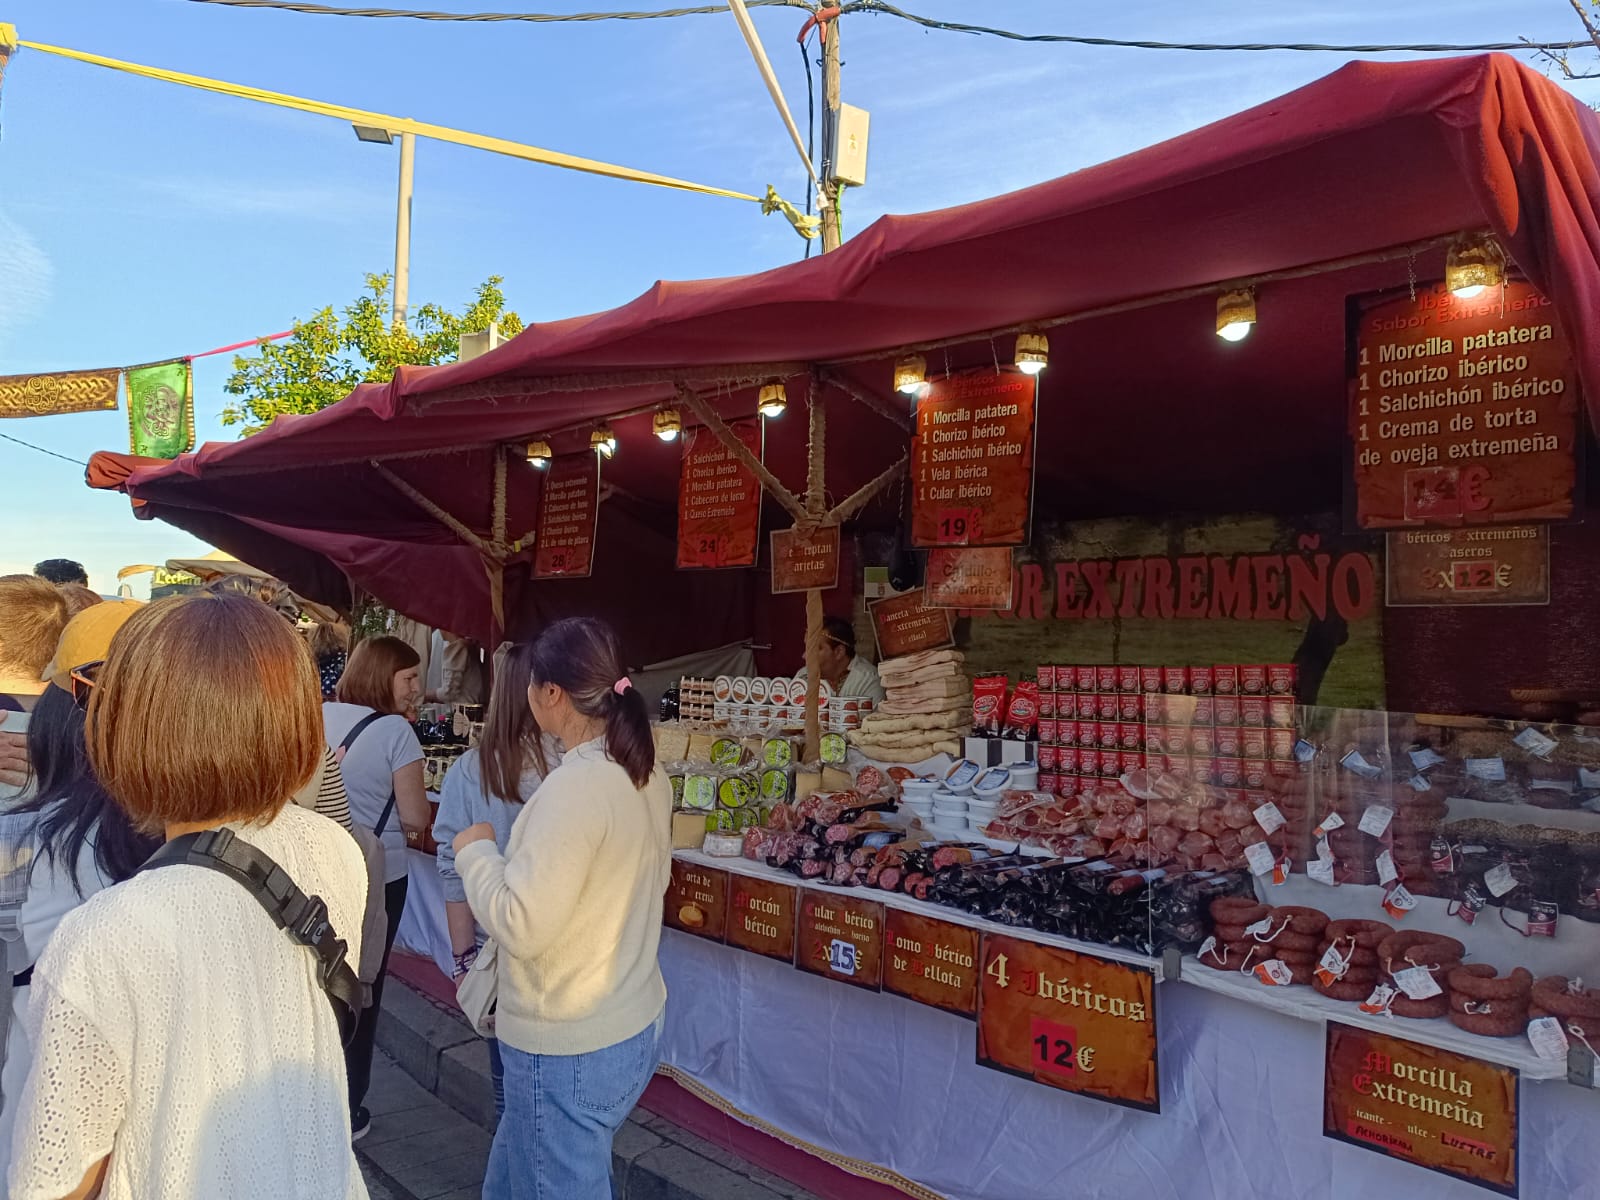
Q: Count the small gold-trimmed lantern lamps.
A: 8